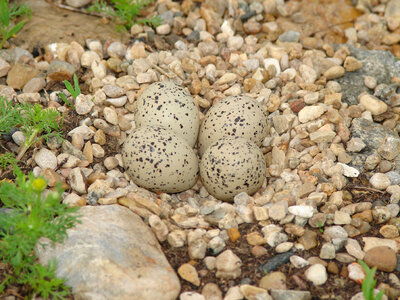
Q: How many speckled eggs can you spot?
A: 4